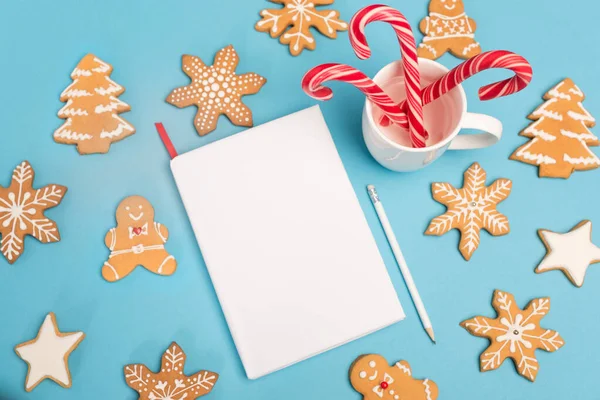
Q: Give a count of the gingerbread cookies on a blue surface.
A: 13